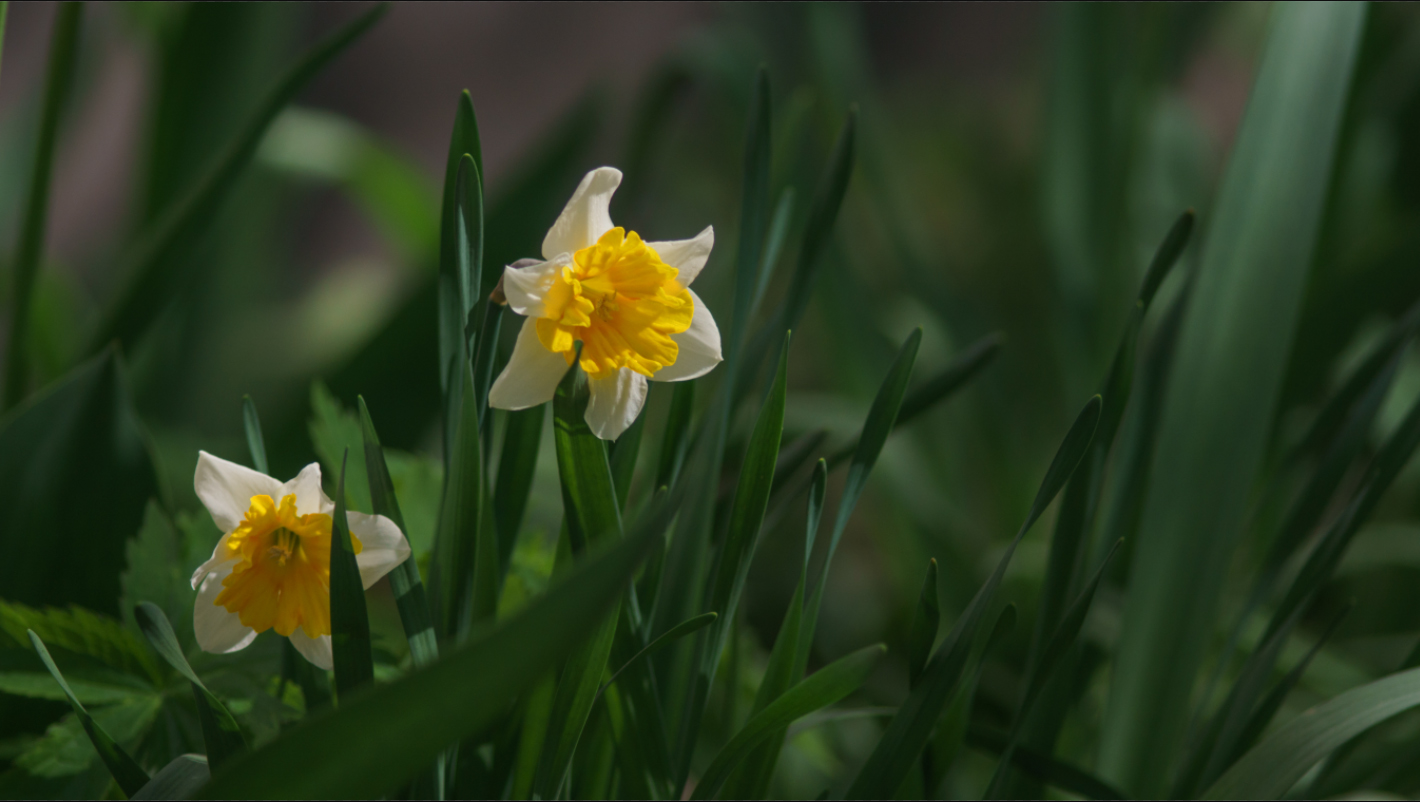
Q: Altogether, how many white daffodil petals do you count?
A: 12